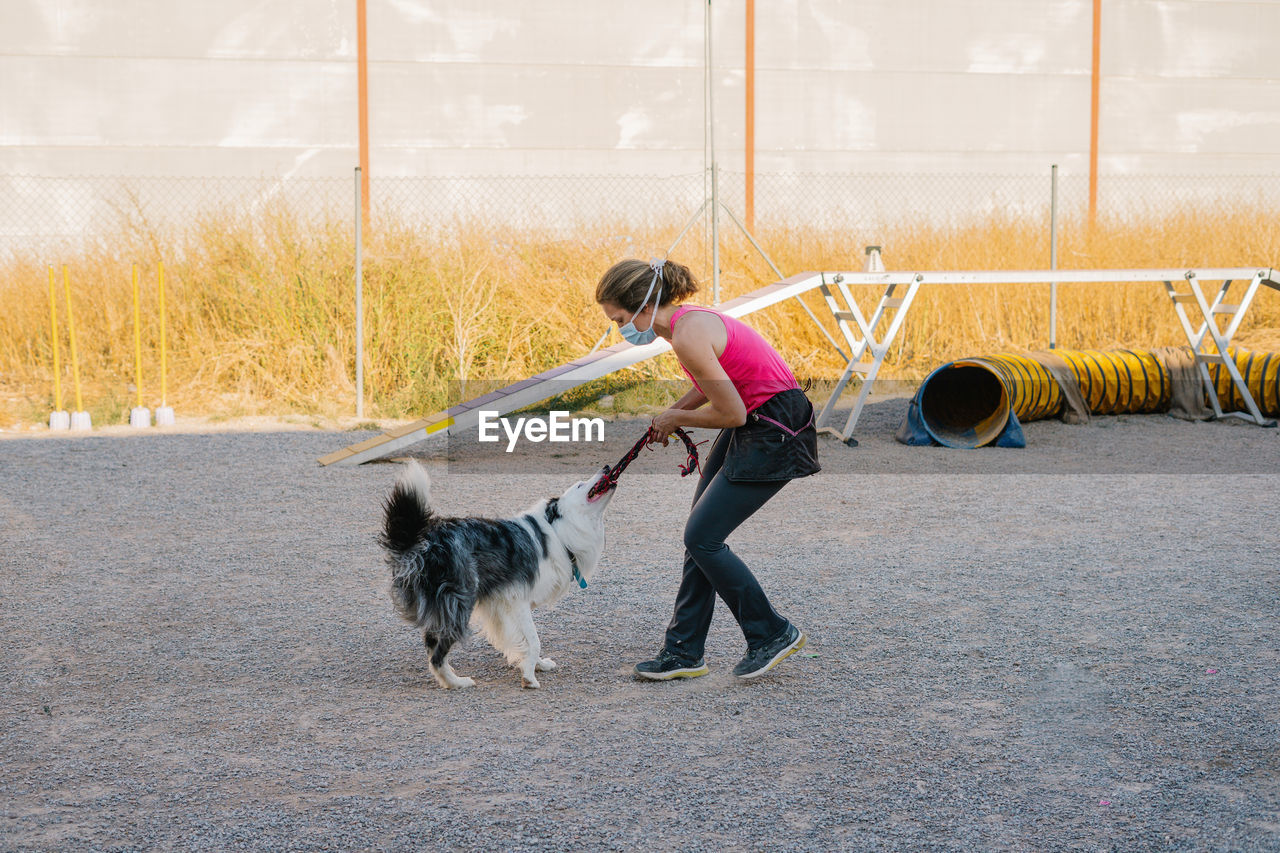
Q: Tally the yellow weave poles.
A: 4